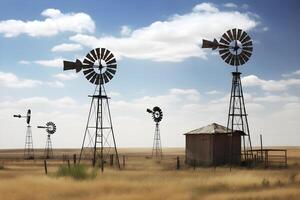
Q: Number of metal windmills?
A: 5